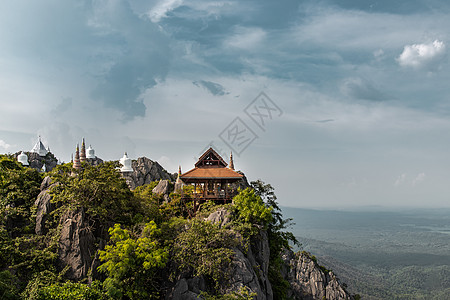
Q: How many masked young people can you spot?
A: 0